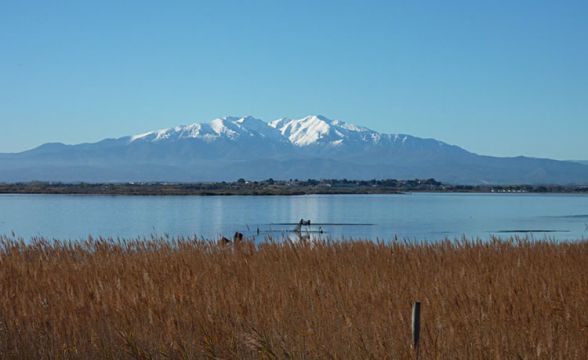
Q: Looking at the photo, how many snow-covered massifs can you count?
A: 1